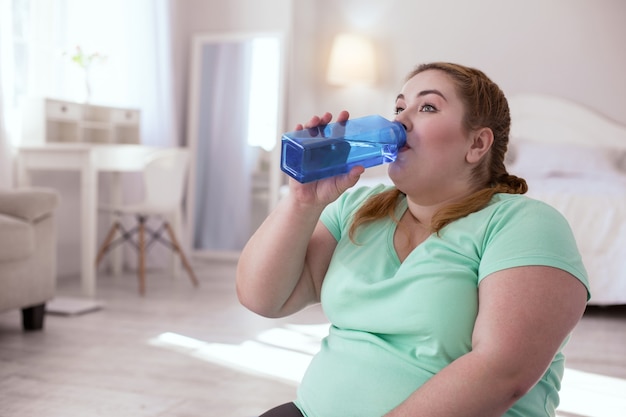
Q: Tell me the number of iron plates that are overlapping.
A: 0